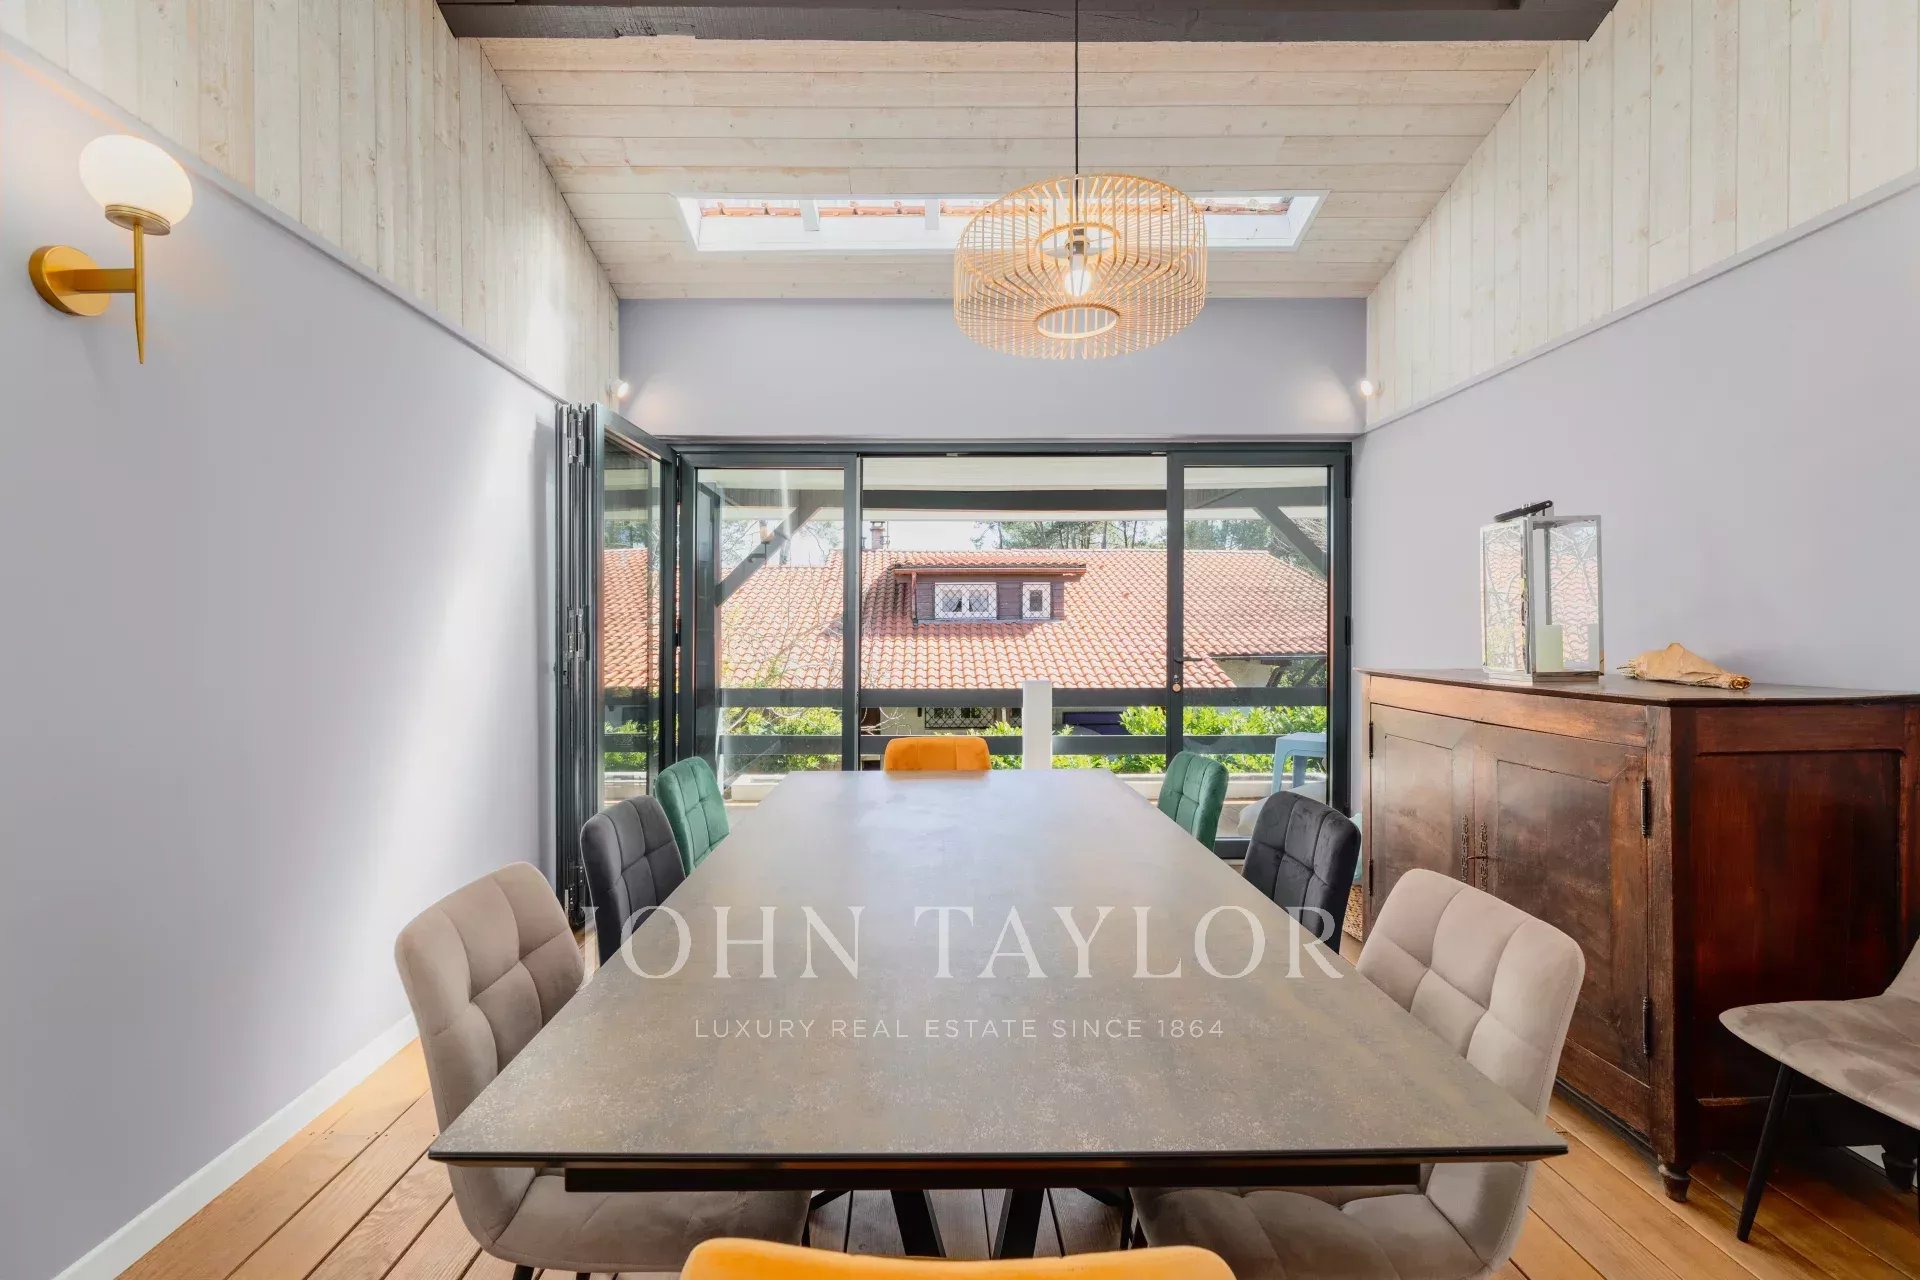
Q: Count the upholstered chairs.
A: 9